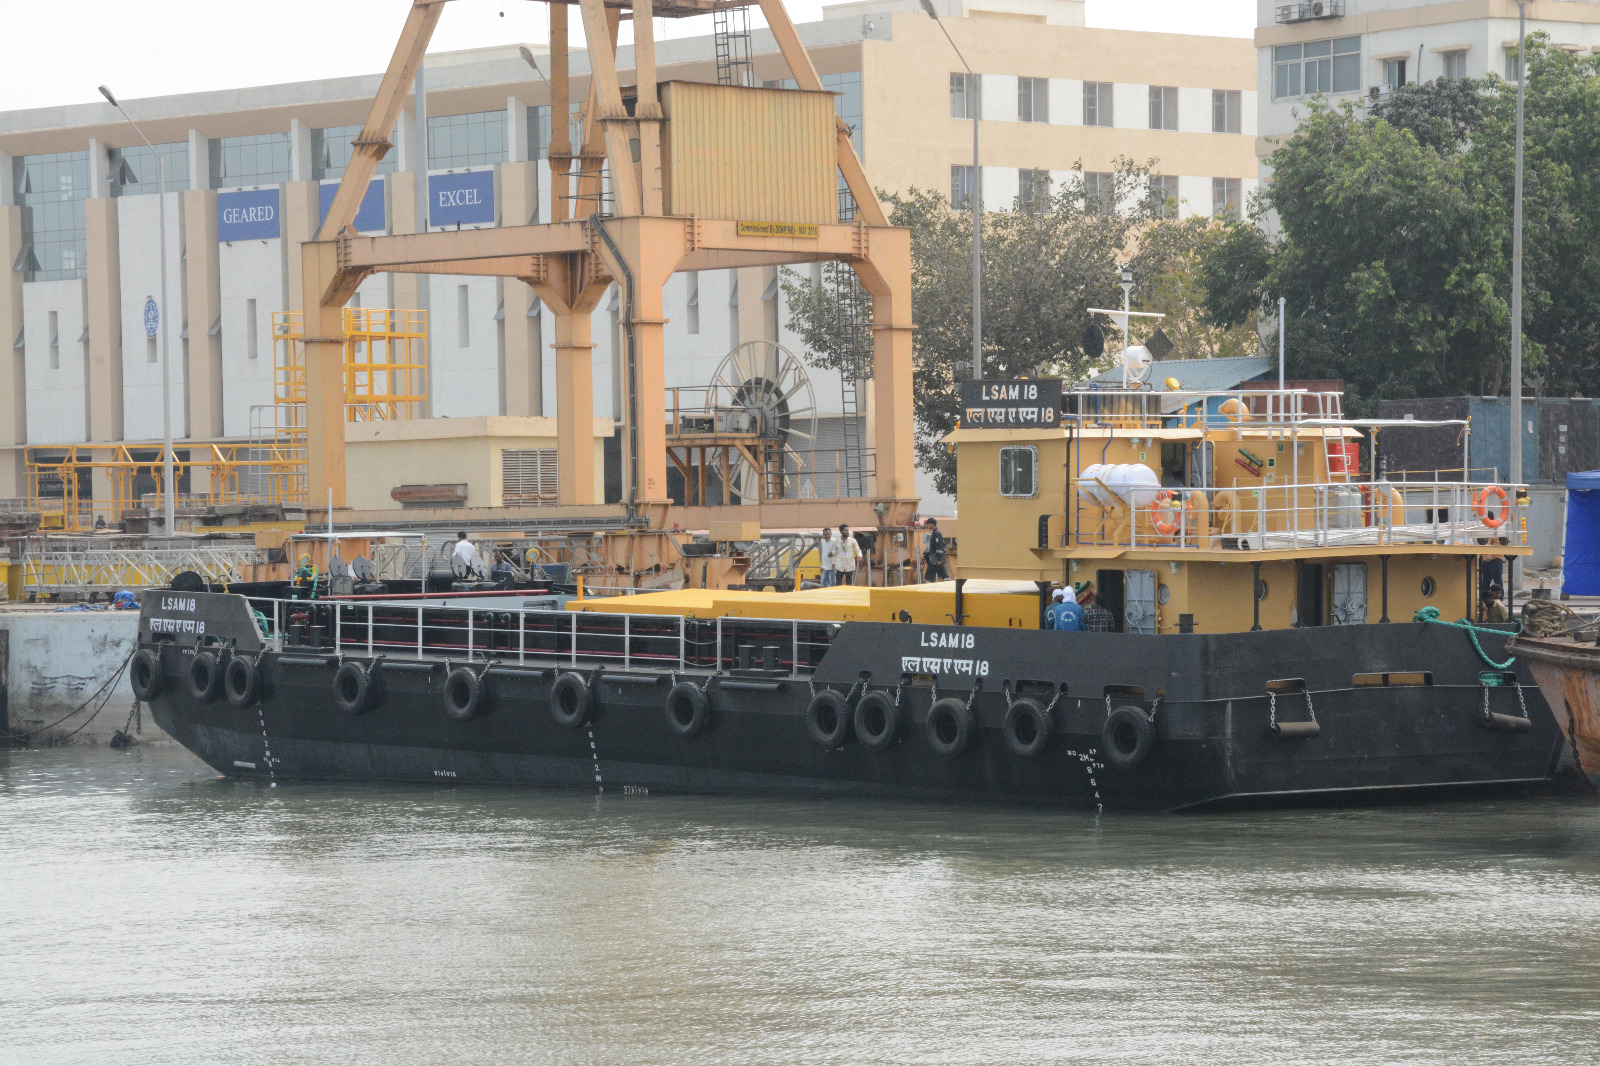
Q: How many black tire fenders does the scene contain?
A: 12